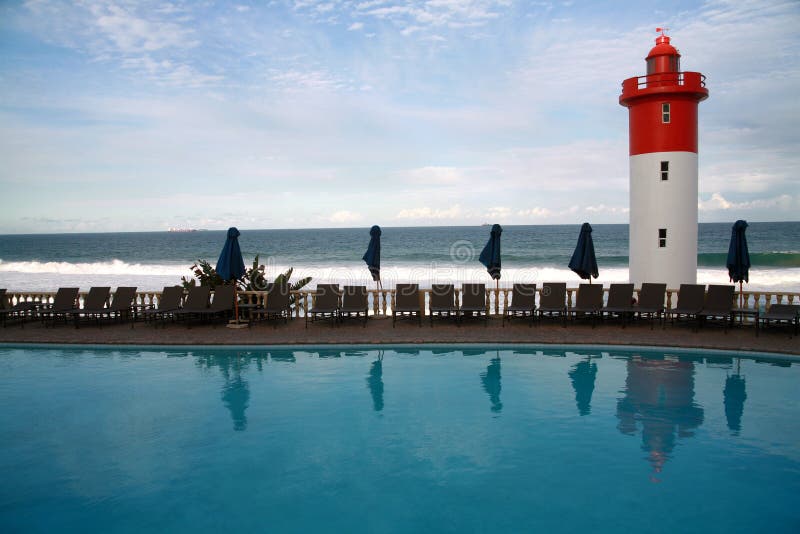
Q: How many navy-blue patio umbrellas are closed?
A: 5